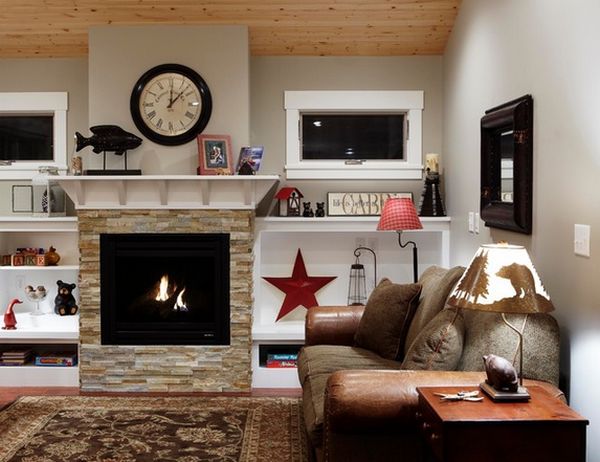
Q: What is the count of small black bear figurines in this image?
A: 3